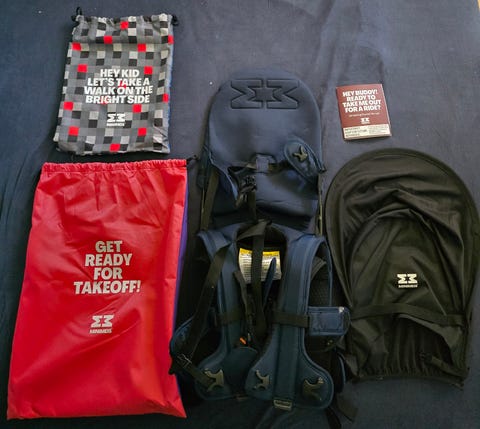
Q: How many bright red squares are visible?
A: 15